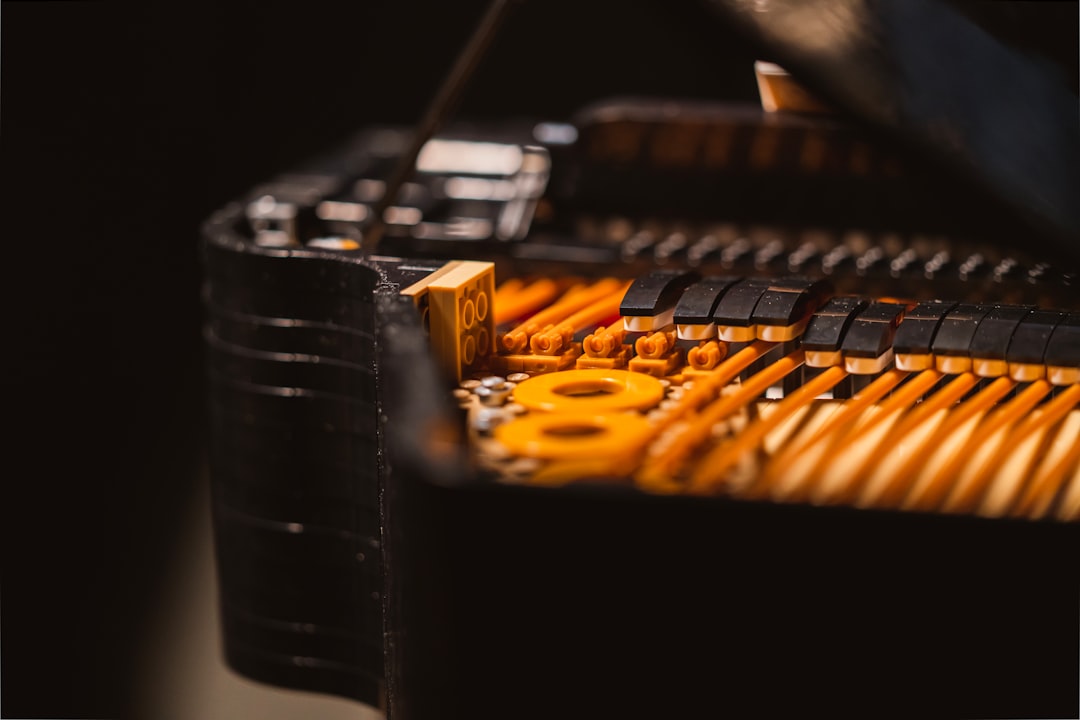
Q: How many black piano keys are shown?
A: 11